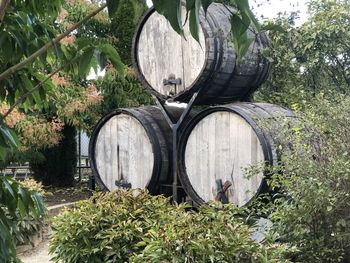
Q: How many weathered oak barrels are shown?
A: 3